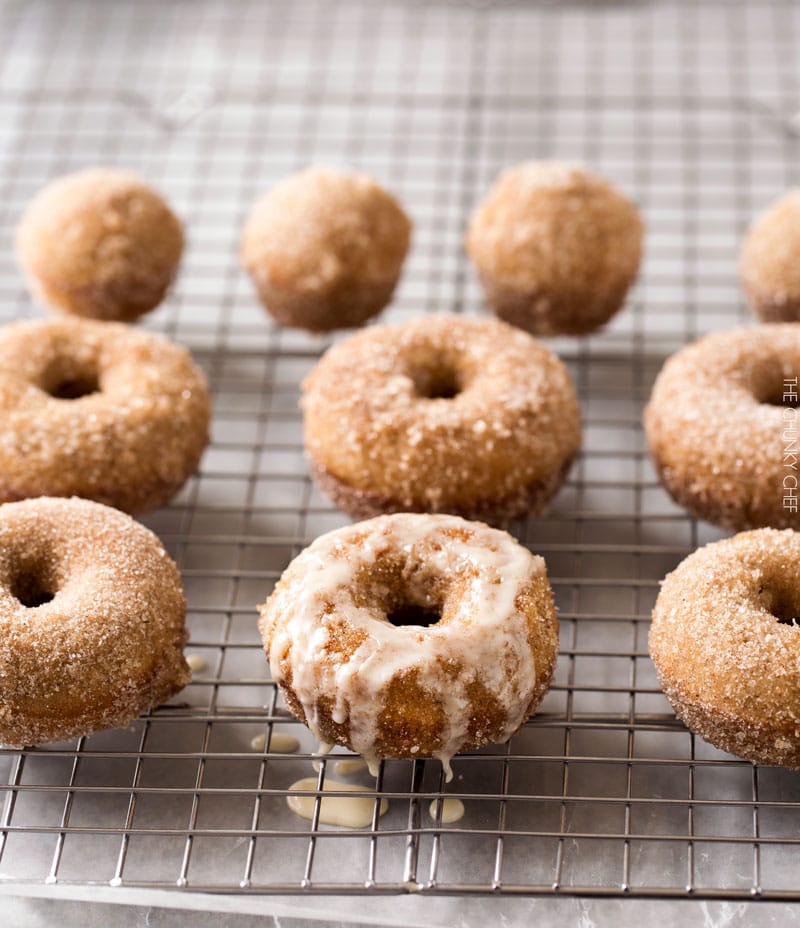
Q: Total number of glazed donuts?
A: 1